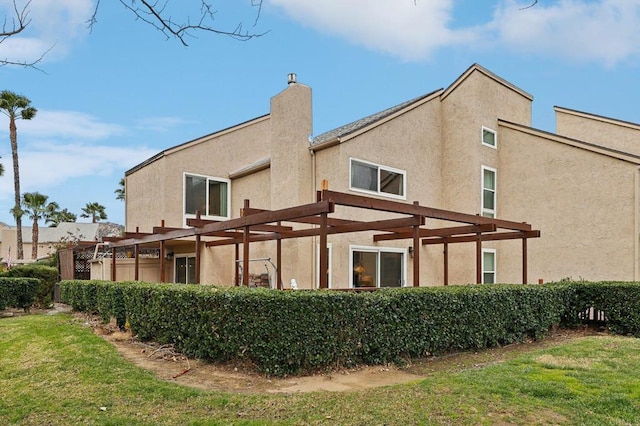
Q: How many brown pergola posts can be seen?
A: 12